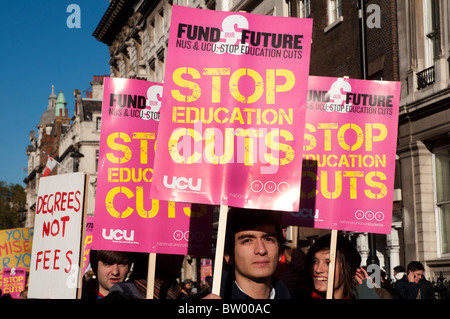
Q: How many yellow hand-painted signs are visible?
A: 1